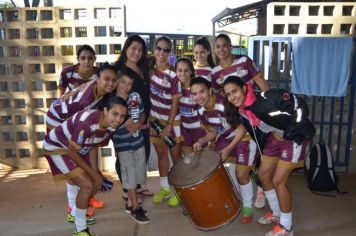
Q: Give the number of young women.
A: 10